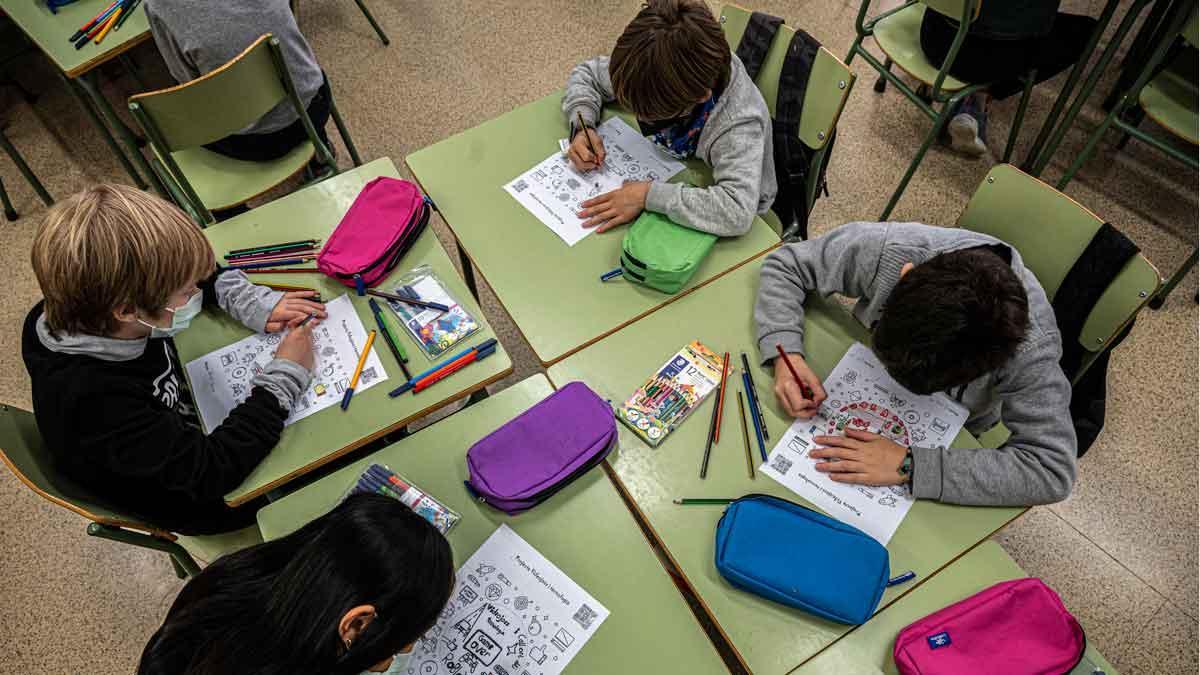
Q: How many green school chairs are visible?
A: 6